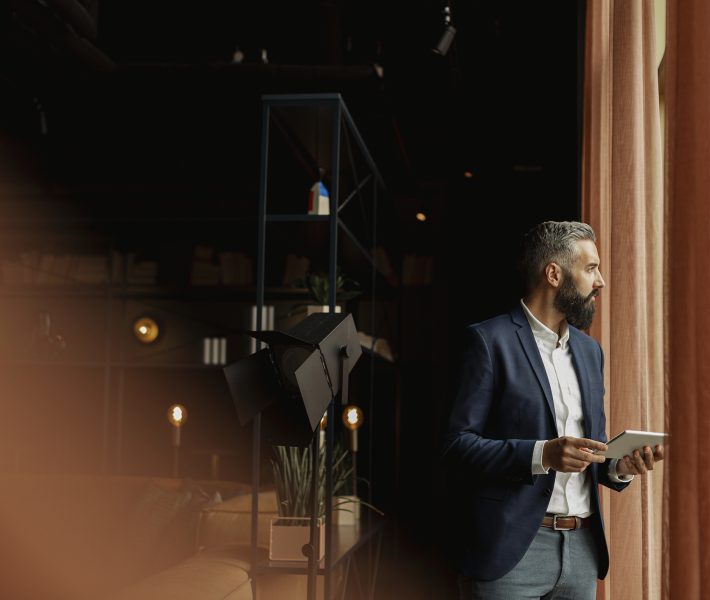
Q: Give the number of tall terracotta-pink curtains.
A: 2